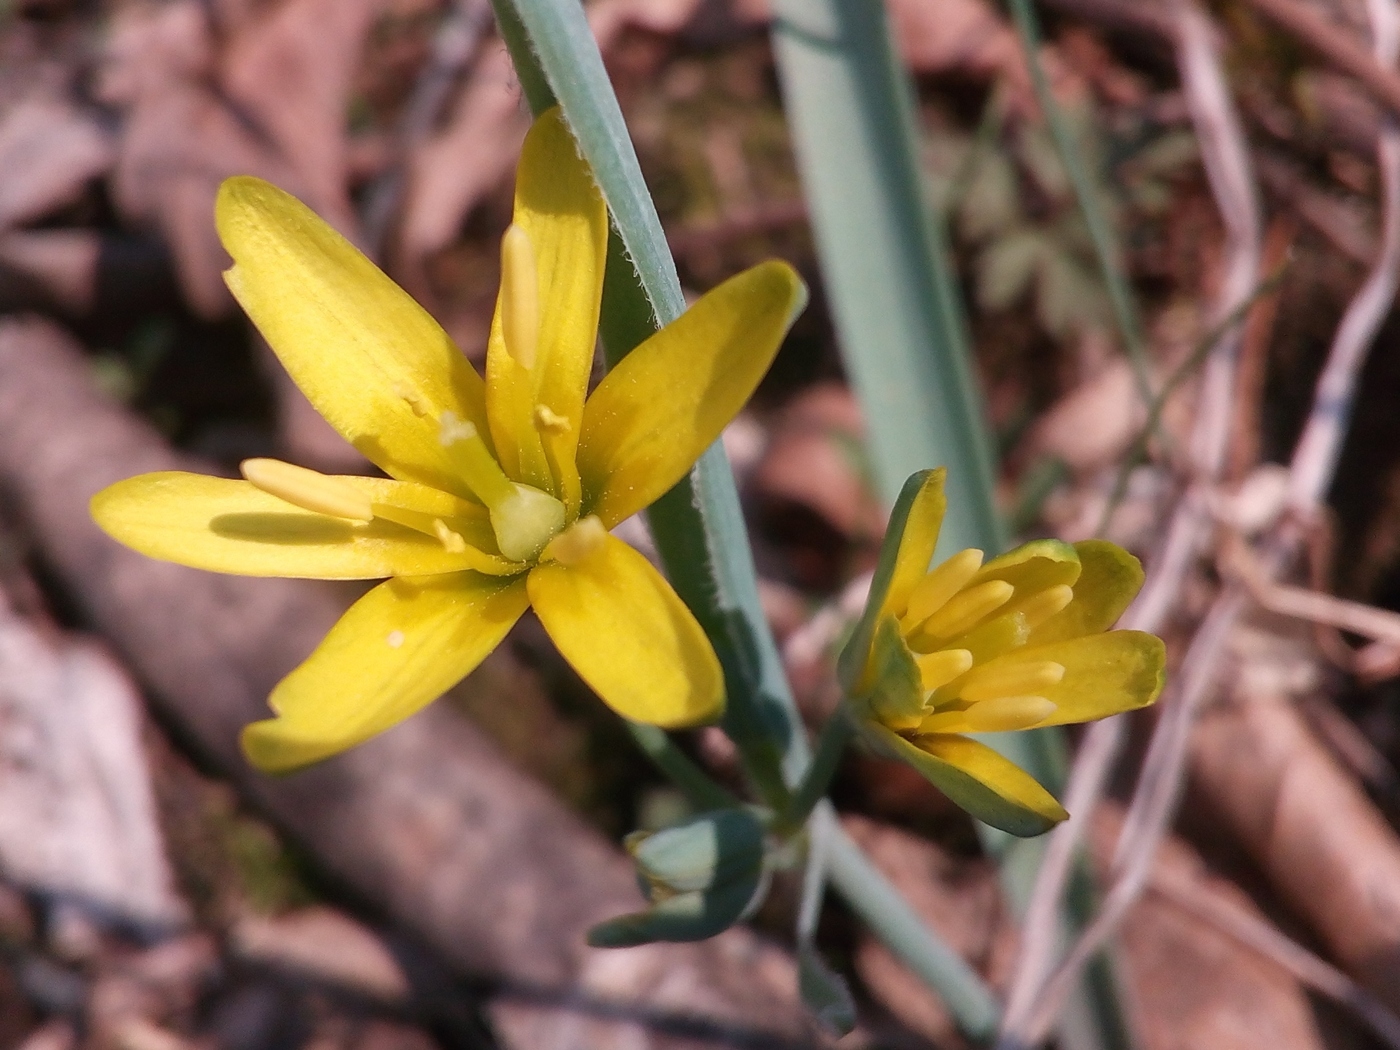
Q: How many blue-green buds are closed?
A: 1